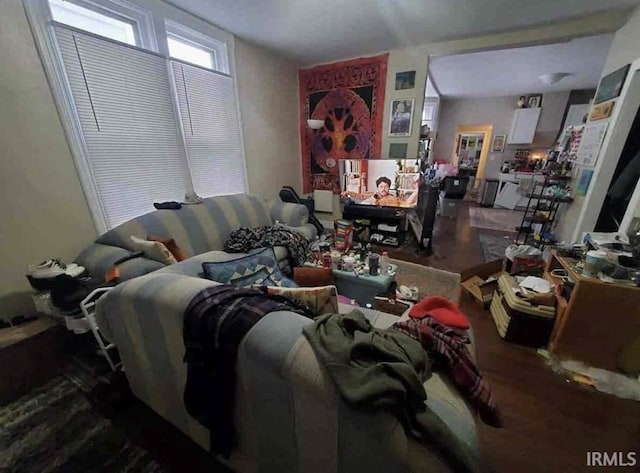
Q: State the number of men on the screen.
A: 1